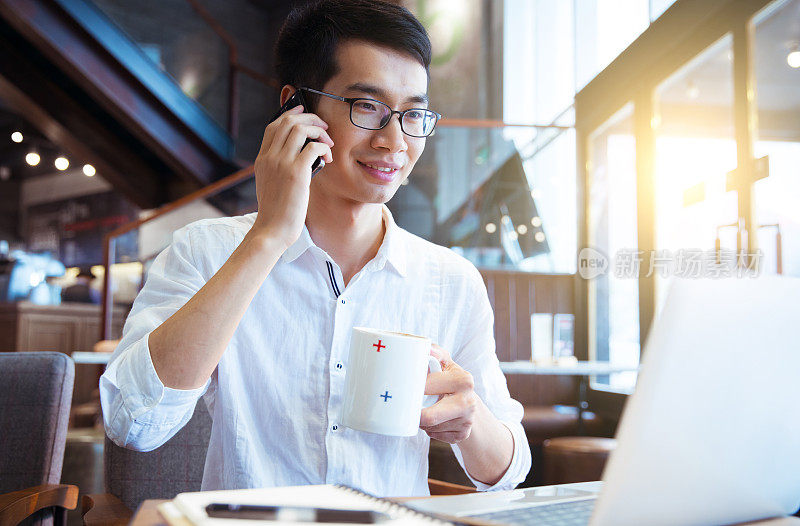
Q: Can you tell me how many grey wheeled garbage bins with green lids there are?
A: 0